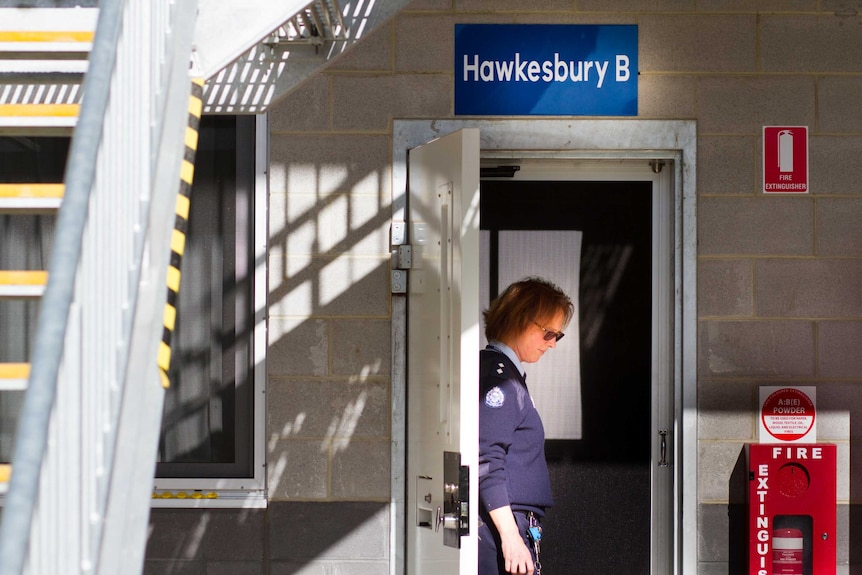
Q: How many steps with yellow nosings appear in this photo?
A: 6